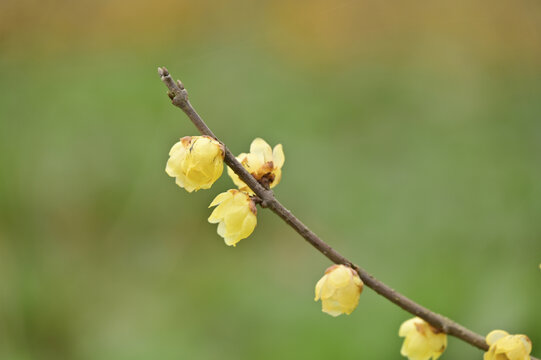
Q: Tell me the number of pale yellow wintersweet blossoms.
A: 6